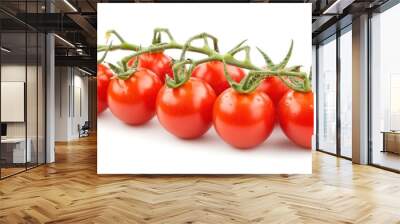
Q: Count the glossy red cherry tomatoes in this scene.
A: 8